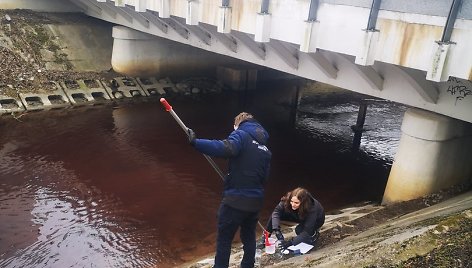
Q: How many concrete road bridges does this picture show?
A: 1